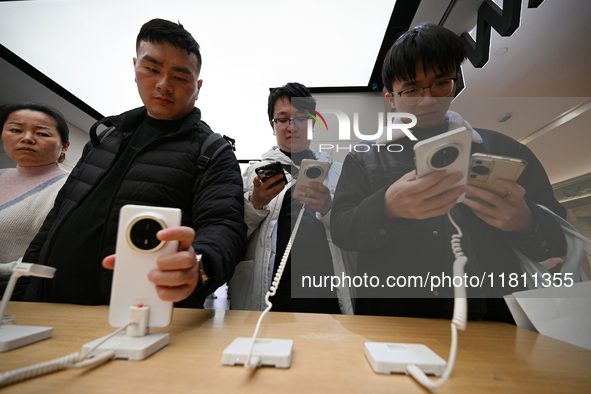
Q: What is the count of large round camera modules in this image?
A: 3